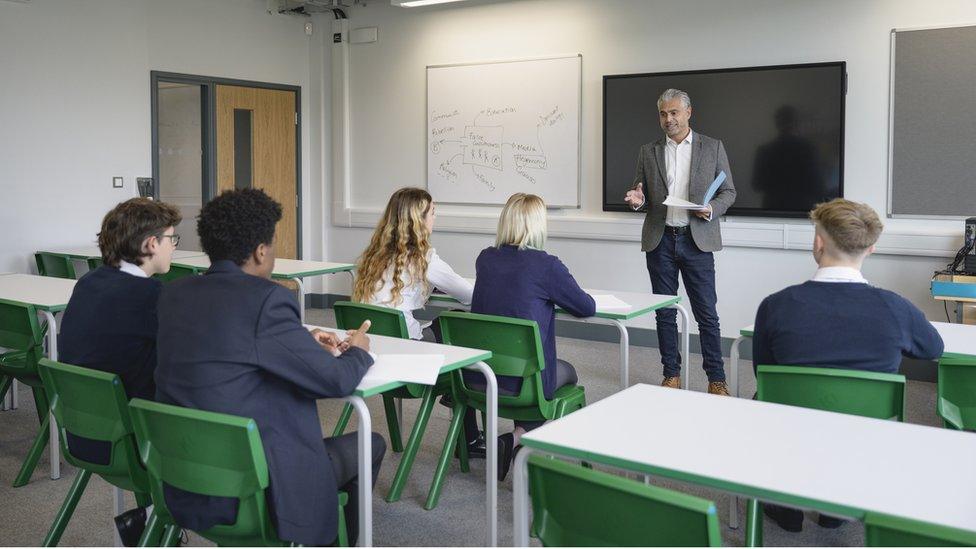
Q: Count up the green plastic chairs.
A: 12